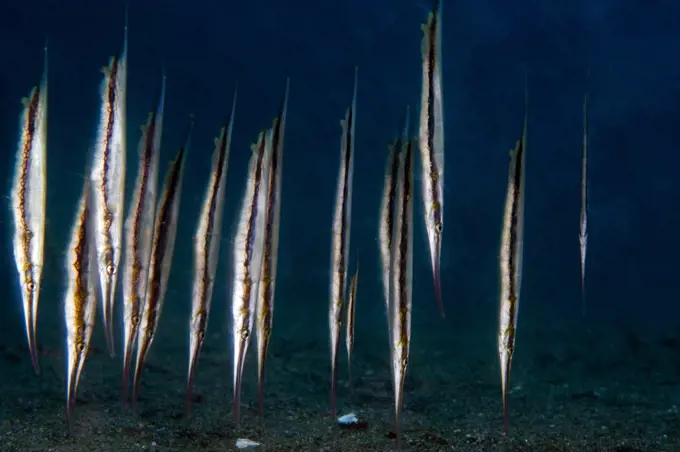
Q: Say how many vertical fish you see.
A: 15